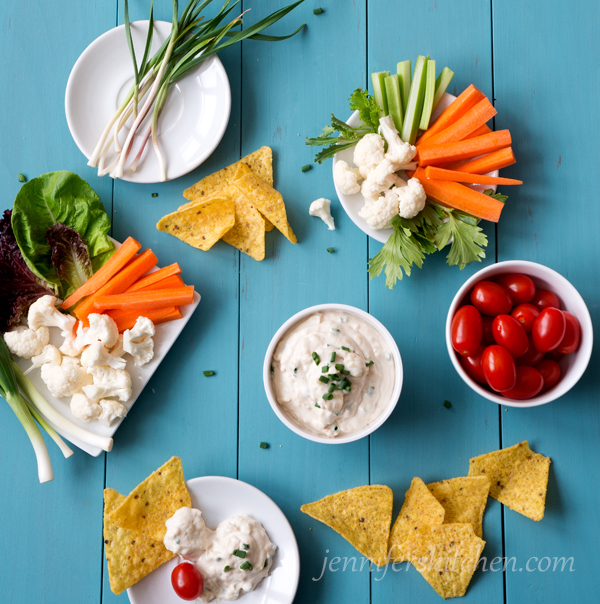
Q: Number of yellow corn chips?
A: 11